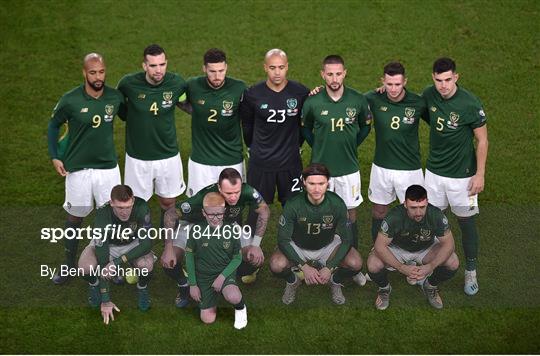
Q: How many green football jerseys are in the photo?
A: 11